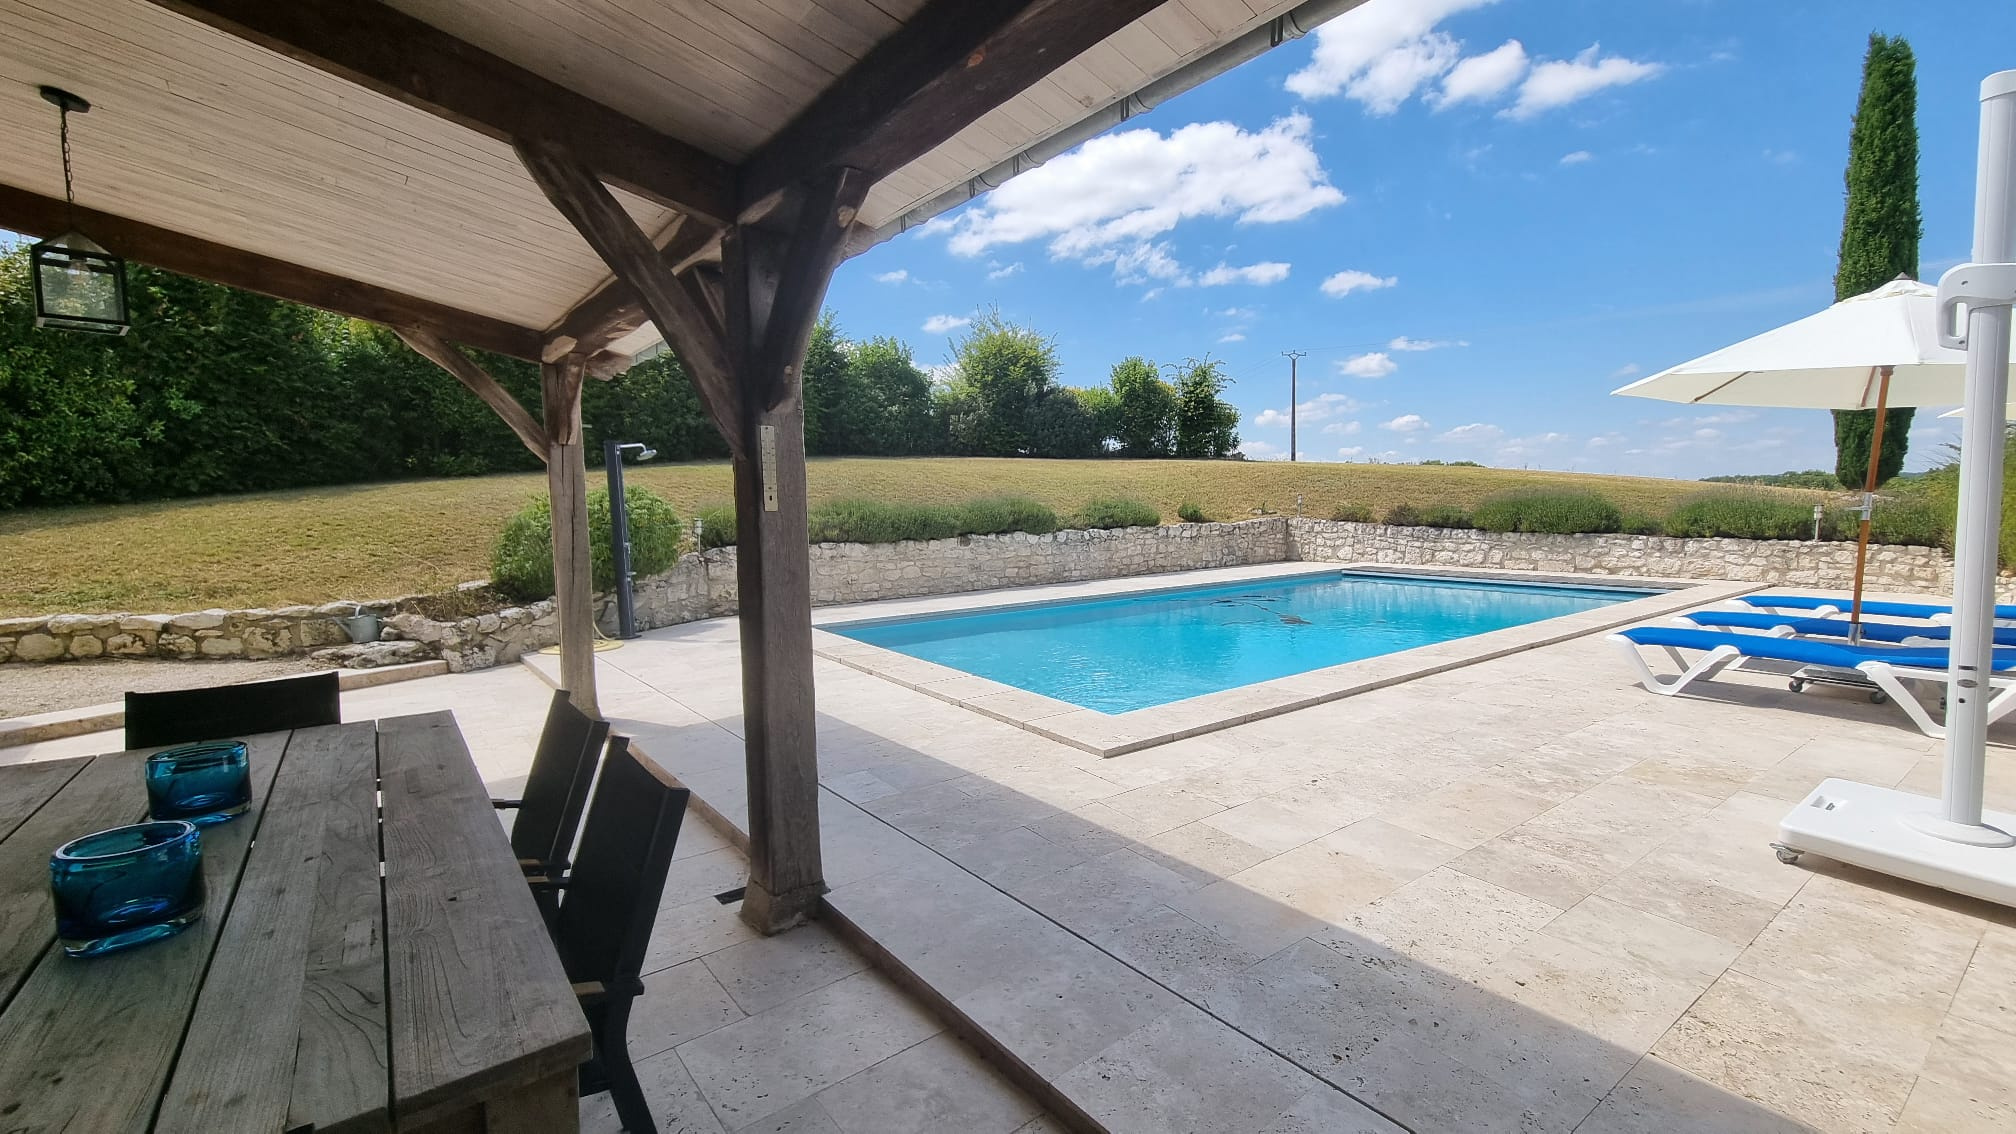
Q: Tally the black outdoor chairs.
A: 3